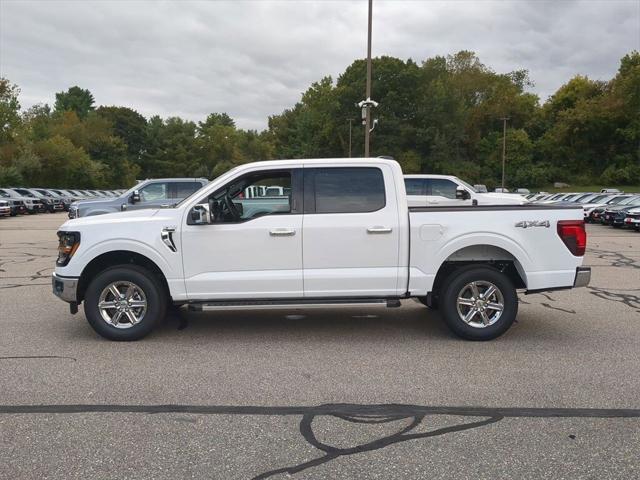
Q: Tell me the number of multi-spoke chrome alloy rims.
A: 2